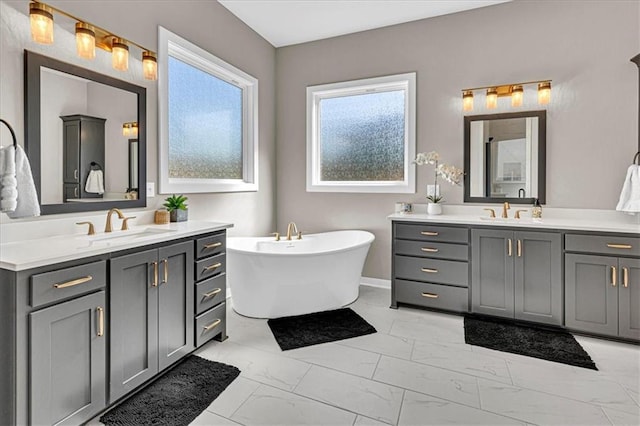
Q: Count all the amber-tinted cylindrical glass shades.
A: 8